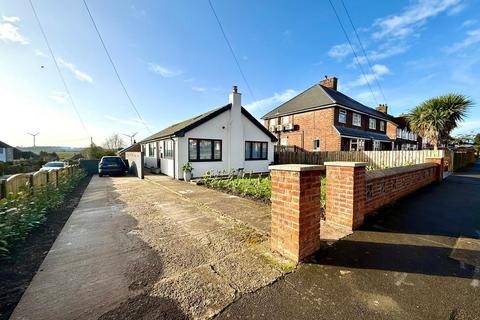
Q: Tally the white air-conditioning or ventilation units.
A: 3